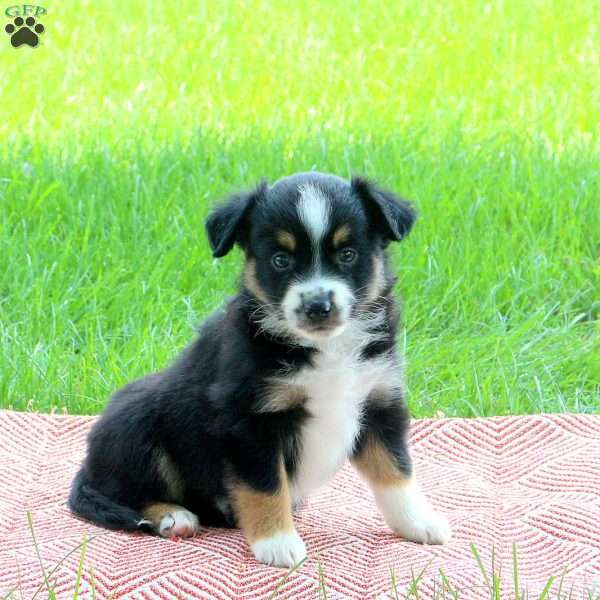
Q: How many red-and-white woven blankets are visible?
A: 1